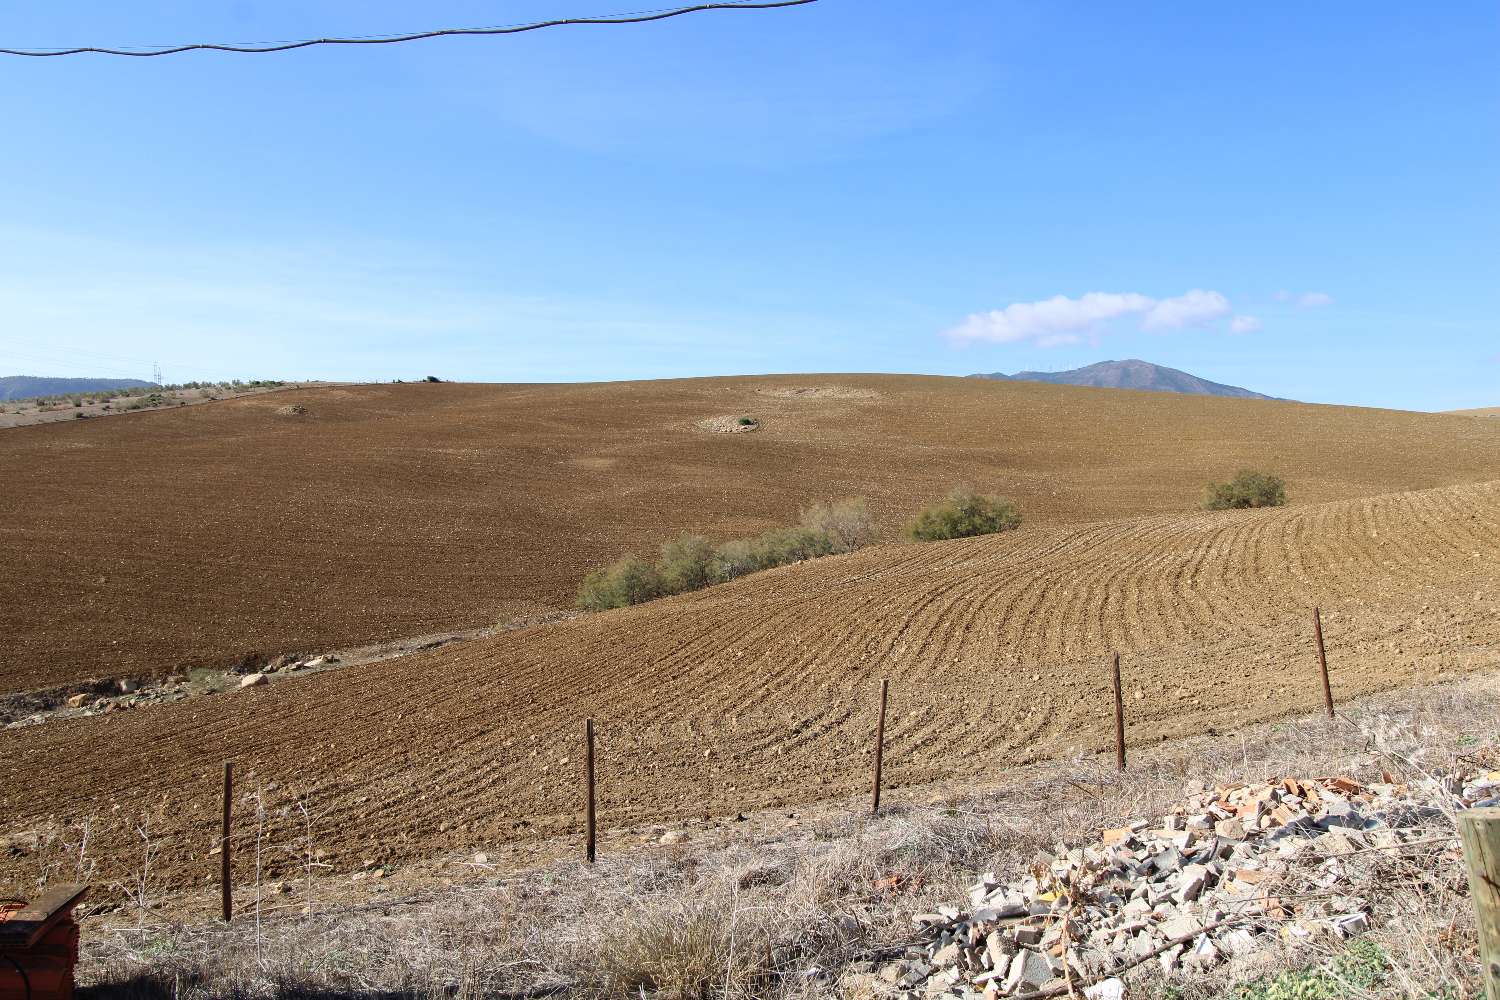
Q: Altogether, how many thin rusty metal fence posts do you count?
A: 5